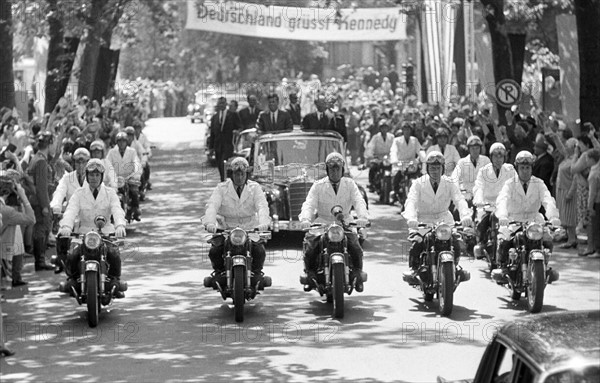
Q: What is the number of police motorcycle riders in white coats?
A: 15